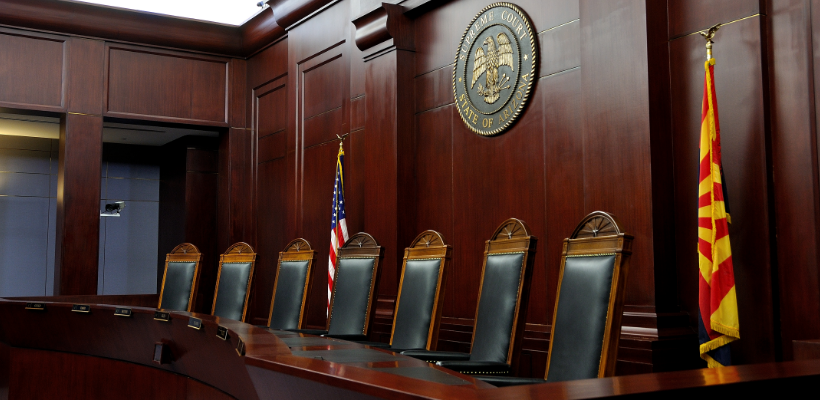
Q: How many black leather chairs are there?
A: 7